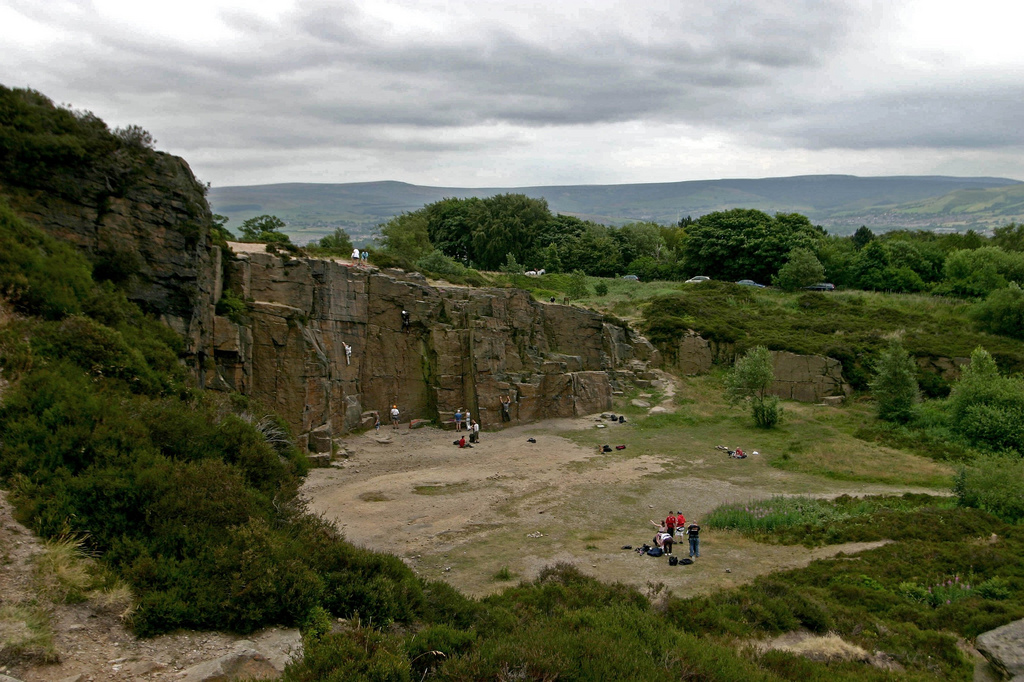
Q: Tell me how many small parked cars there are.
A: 4